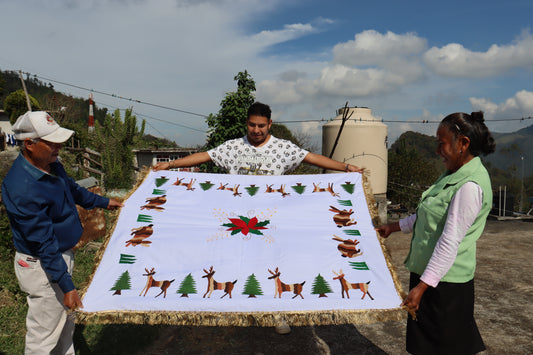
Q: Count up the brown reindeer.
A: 8